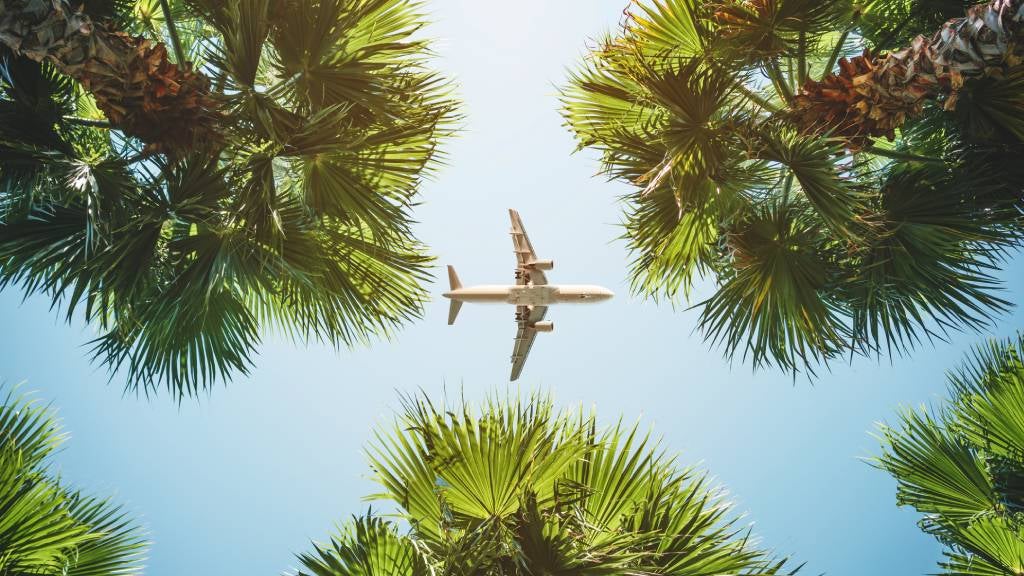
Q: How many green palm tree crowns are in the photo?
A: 5